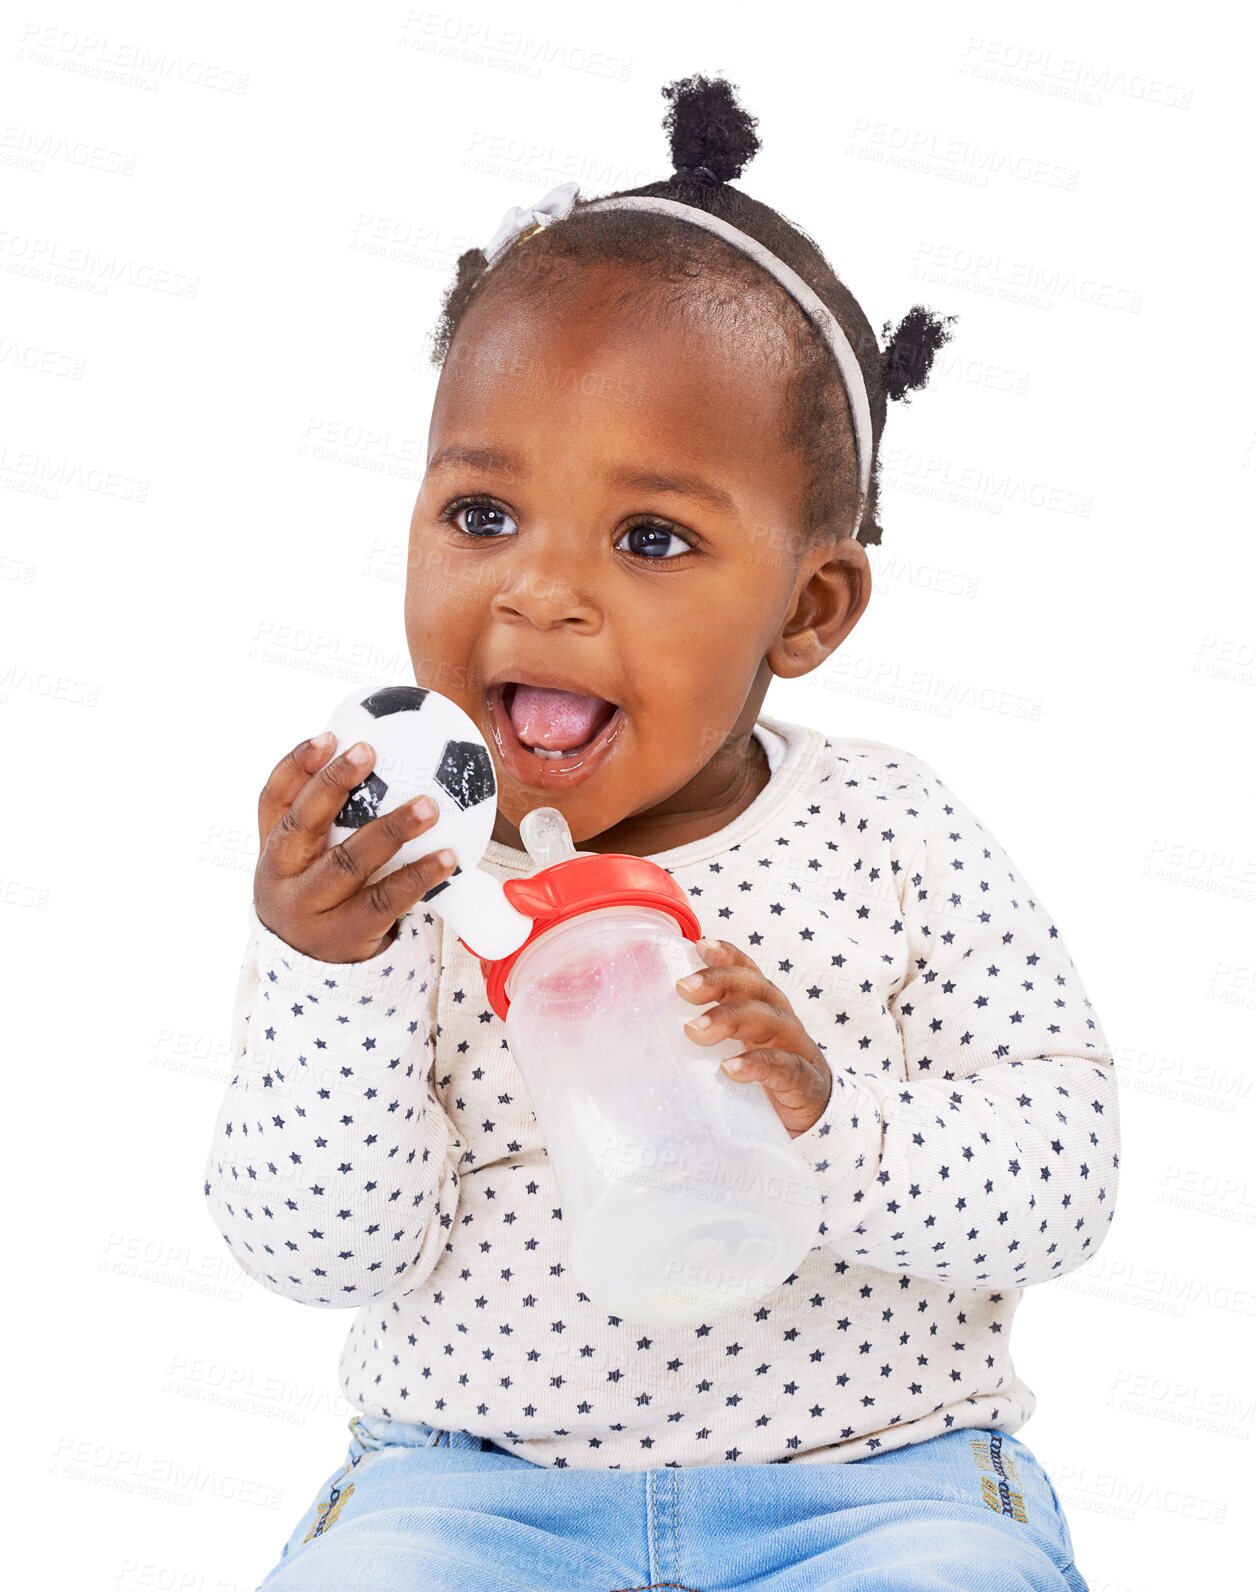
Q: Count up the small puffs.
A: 3